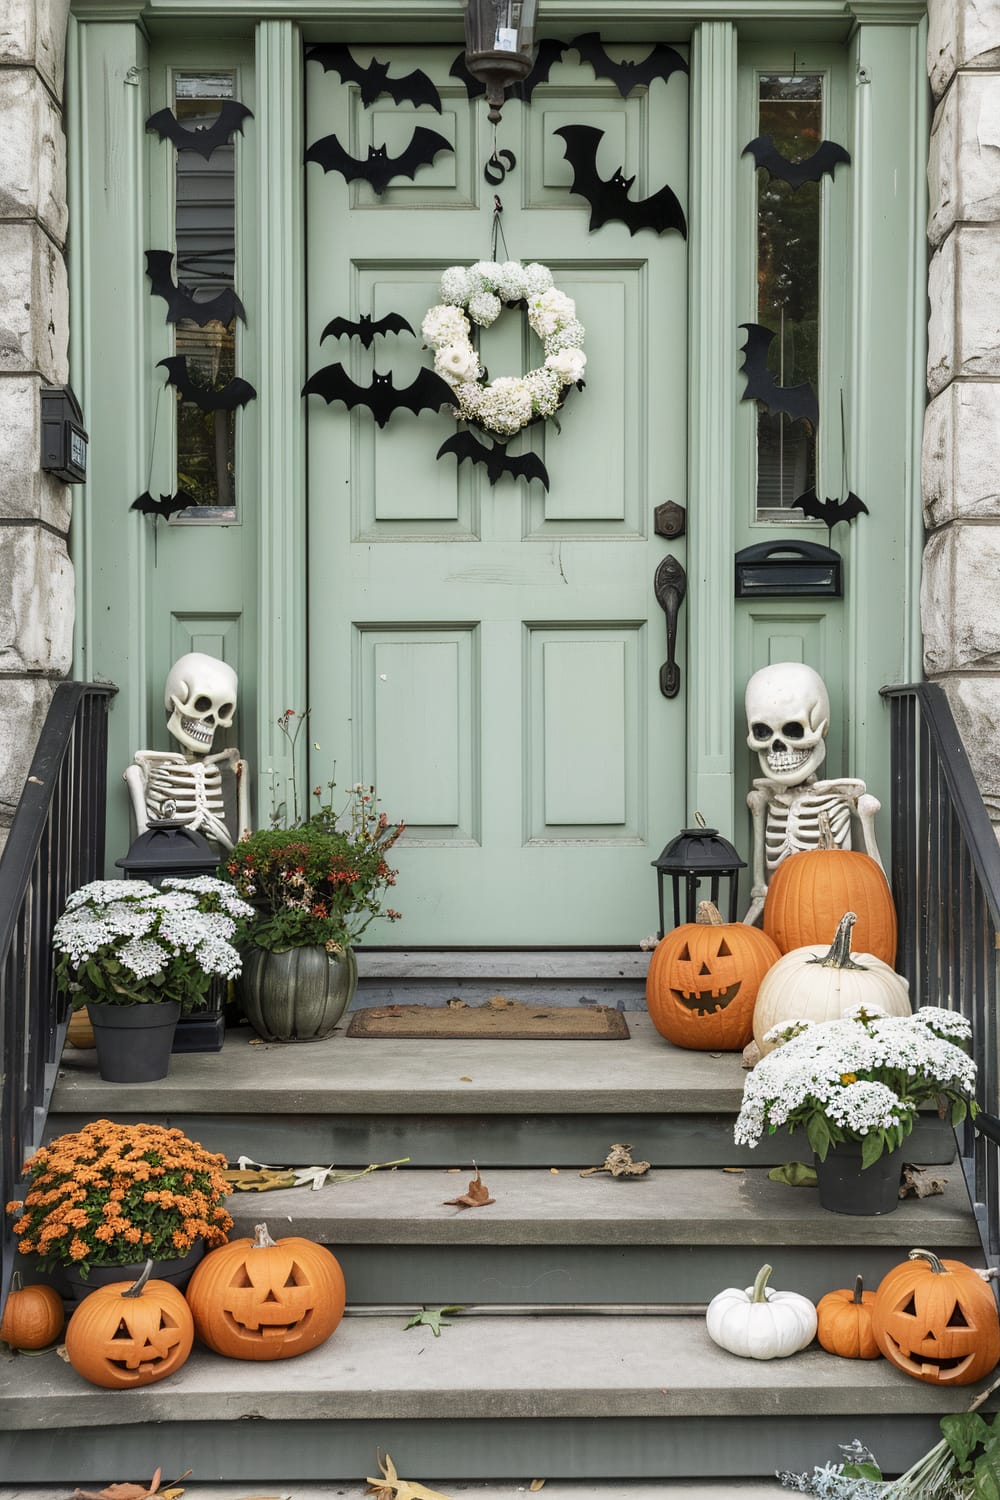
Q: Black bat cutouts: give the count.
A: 15